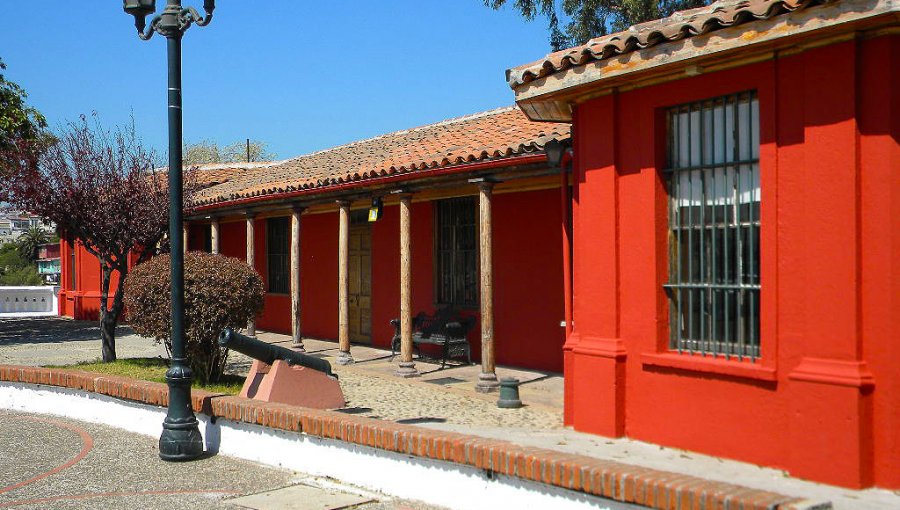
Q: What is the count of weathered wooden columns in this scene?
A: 7